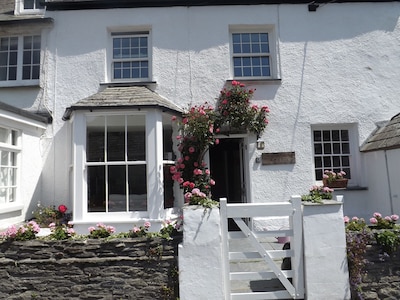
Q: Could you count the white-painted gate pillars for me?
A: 2